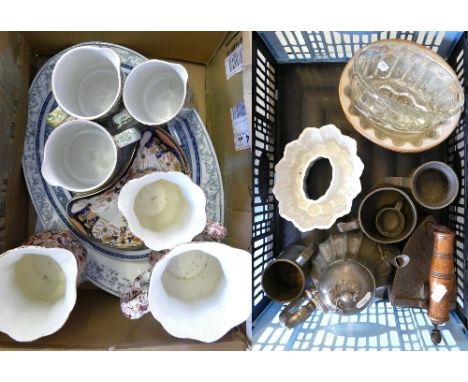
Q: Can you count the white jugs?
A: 6